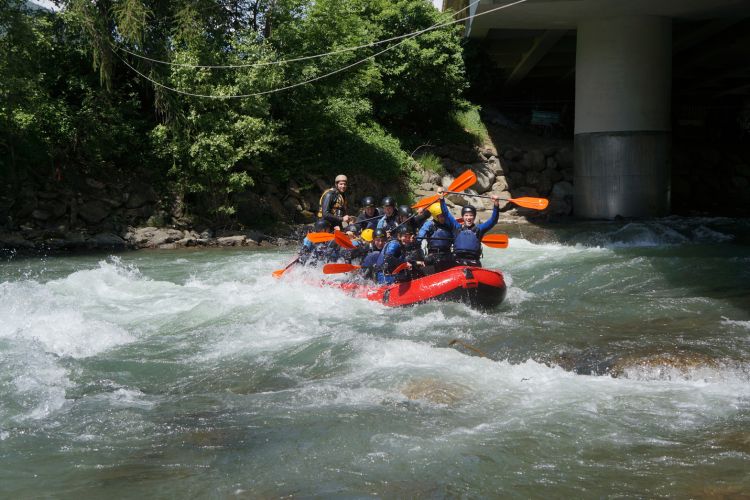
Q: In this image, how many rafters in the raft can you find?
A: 11